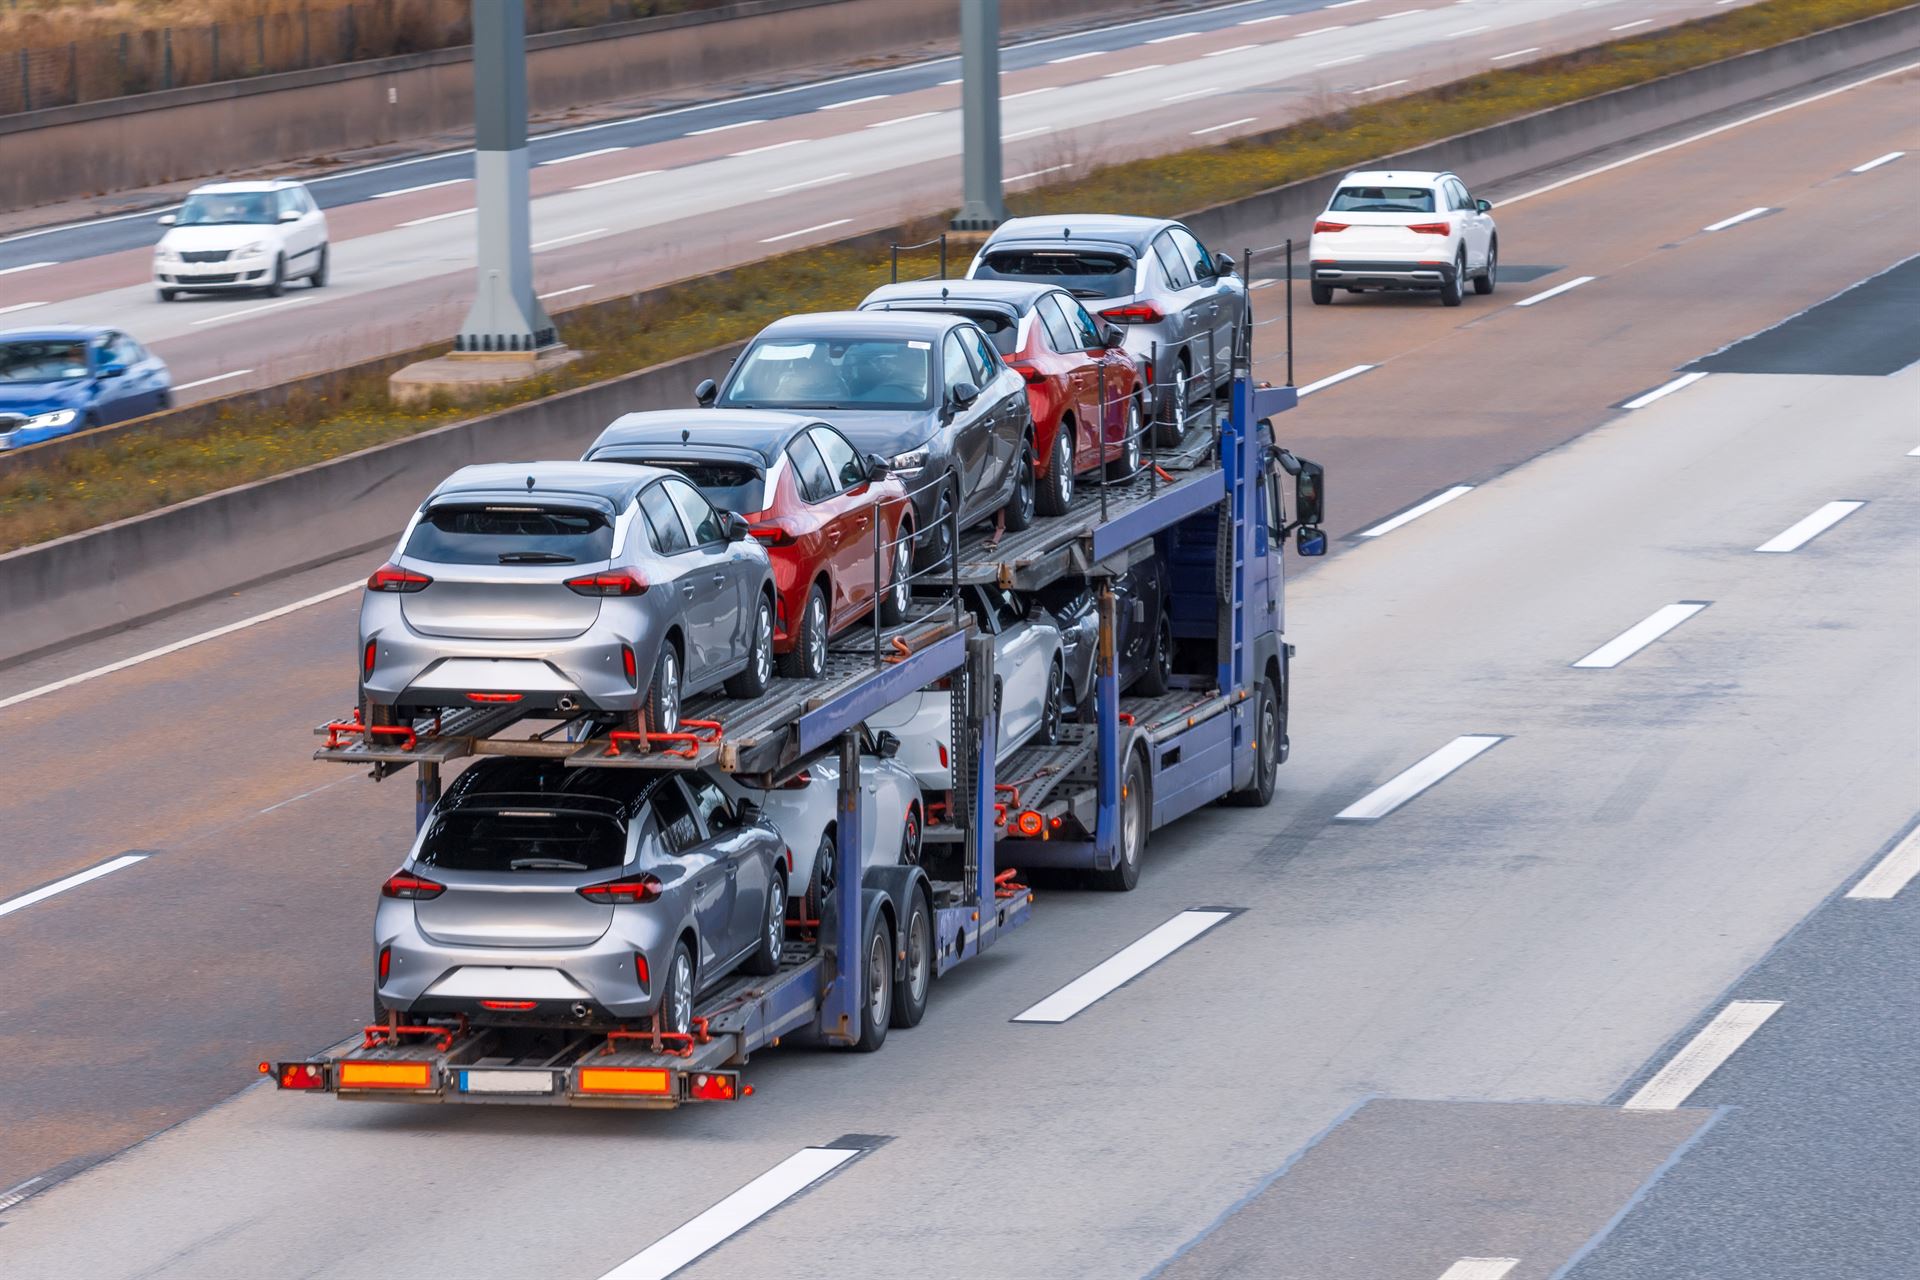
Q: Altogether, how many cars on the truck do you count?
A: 9